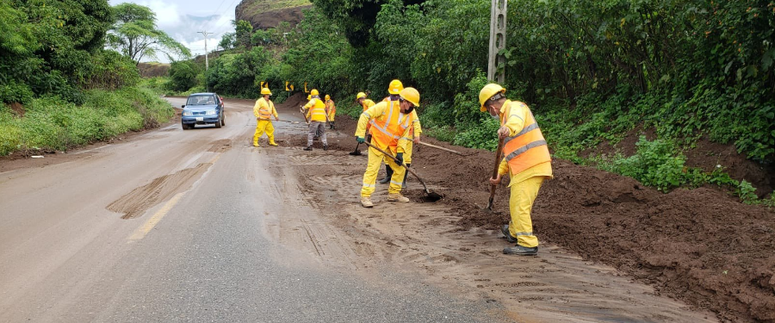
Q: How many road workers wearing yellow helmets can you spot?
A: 8